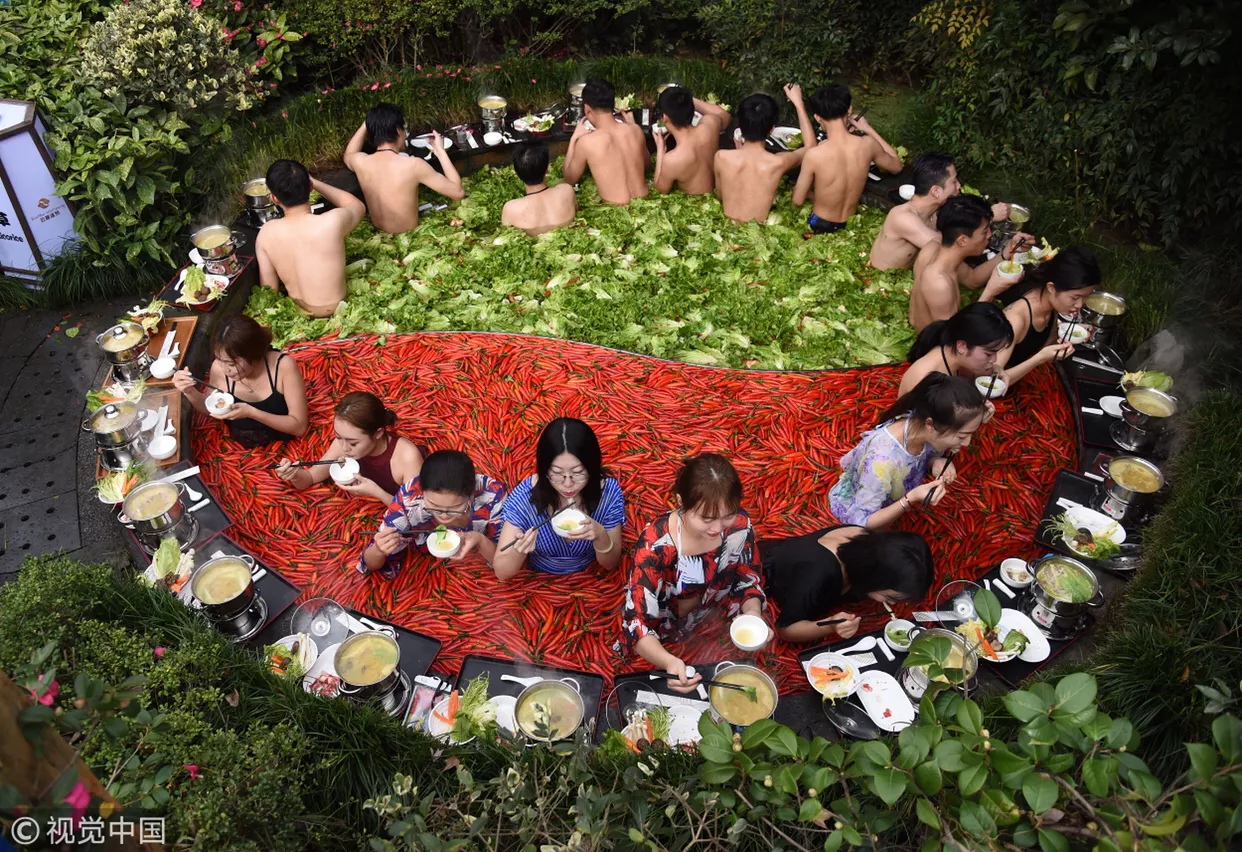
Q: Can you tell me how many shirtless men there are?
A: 9